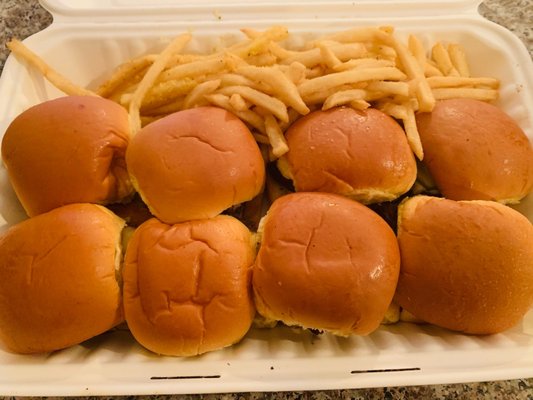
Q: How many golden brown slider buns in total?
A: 8